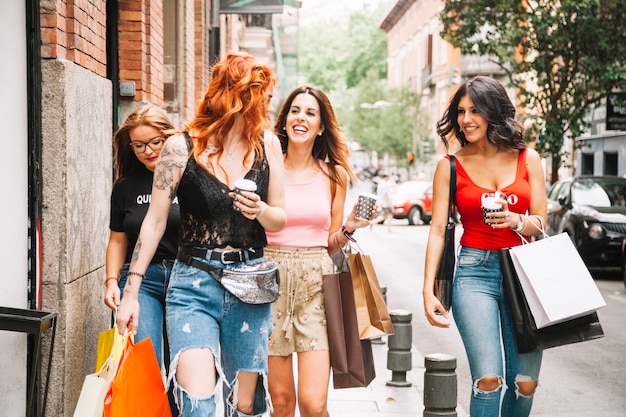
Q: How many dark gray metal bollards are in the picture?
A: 3